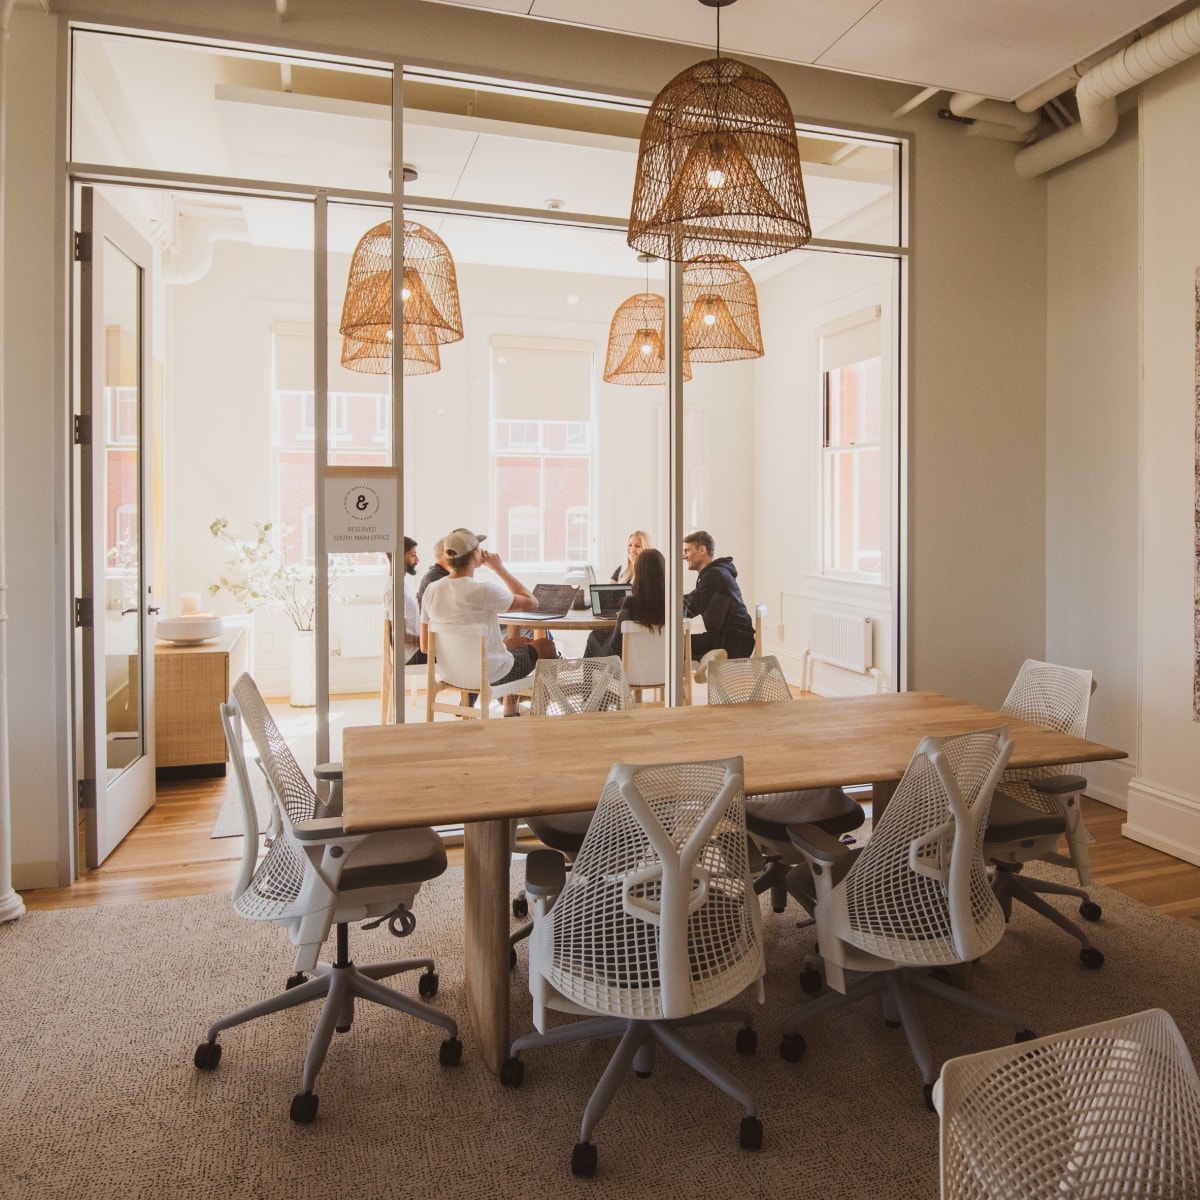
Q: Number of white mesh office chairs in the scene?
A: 7